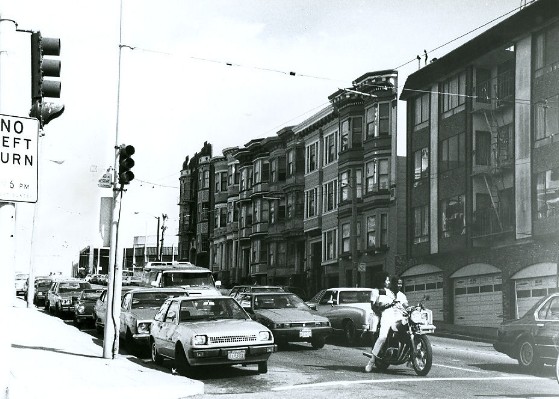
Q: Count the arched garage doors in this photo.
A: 3